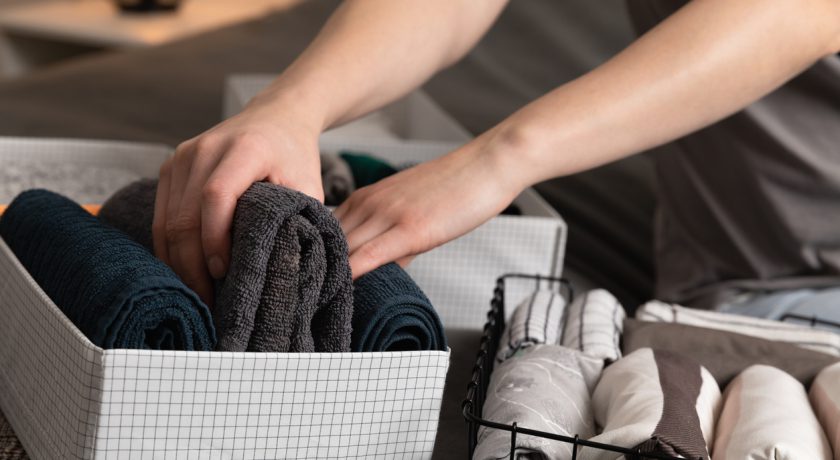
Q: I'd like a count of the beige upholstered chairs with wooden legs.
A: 0